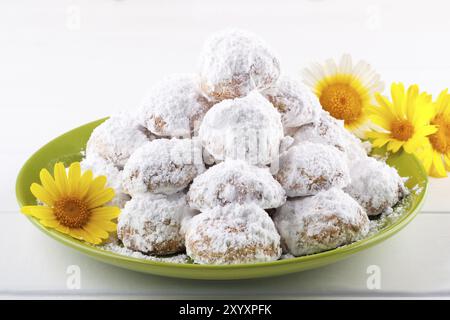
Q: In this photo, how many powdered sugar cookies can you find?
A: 14